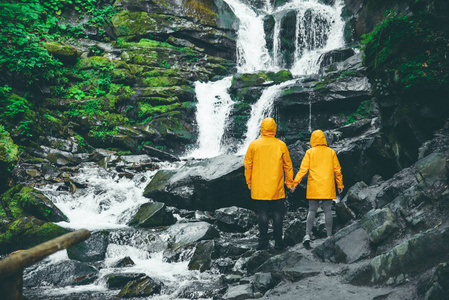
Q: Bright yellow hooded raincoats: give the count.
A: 2